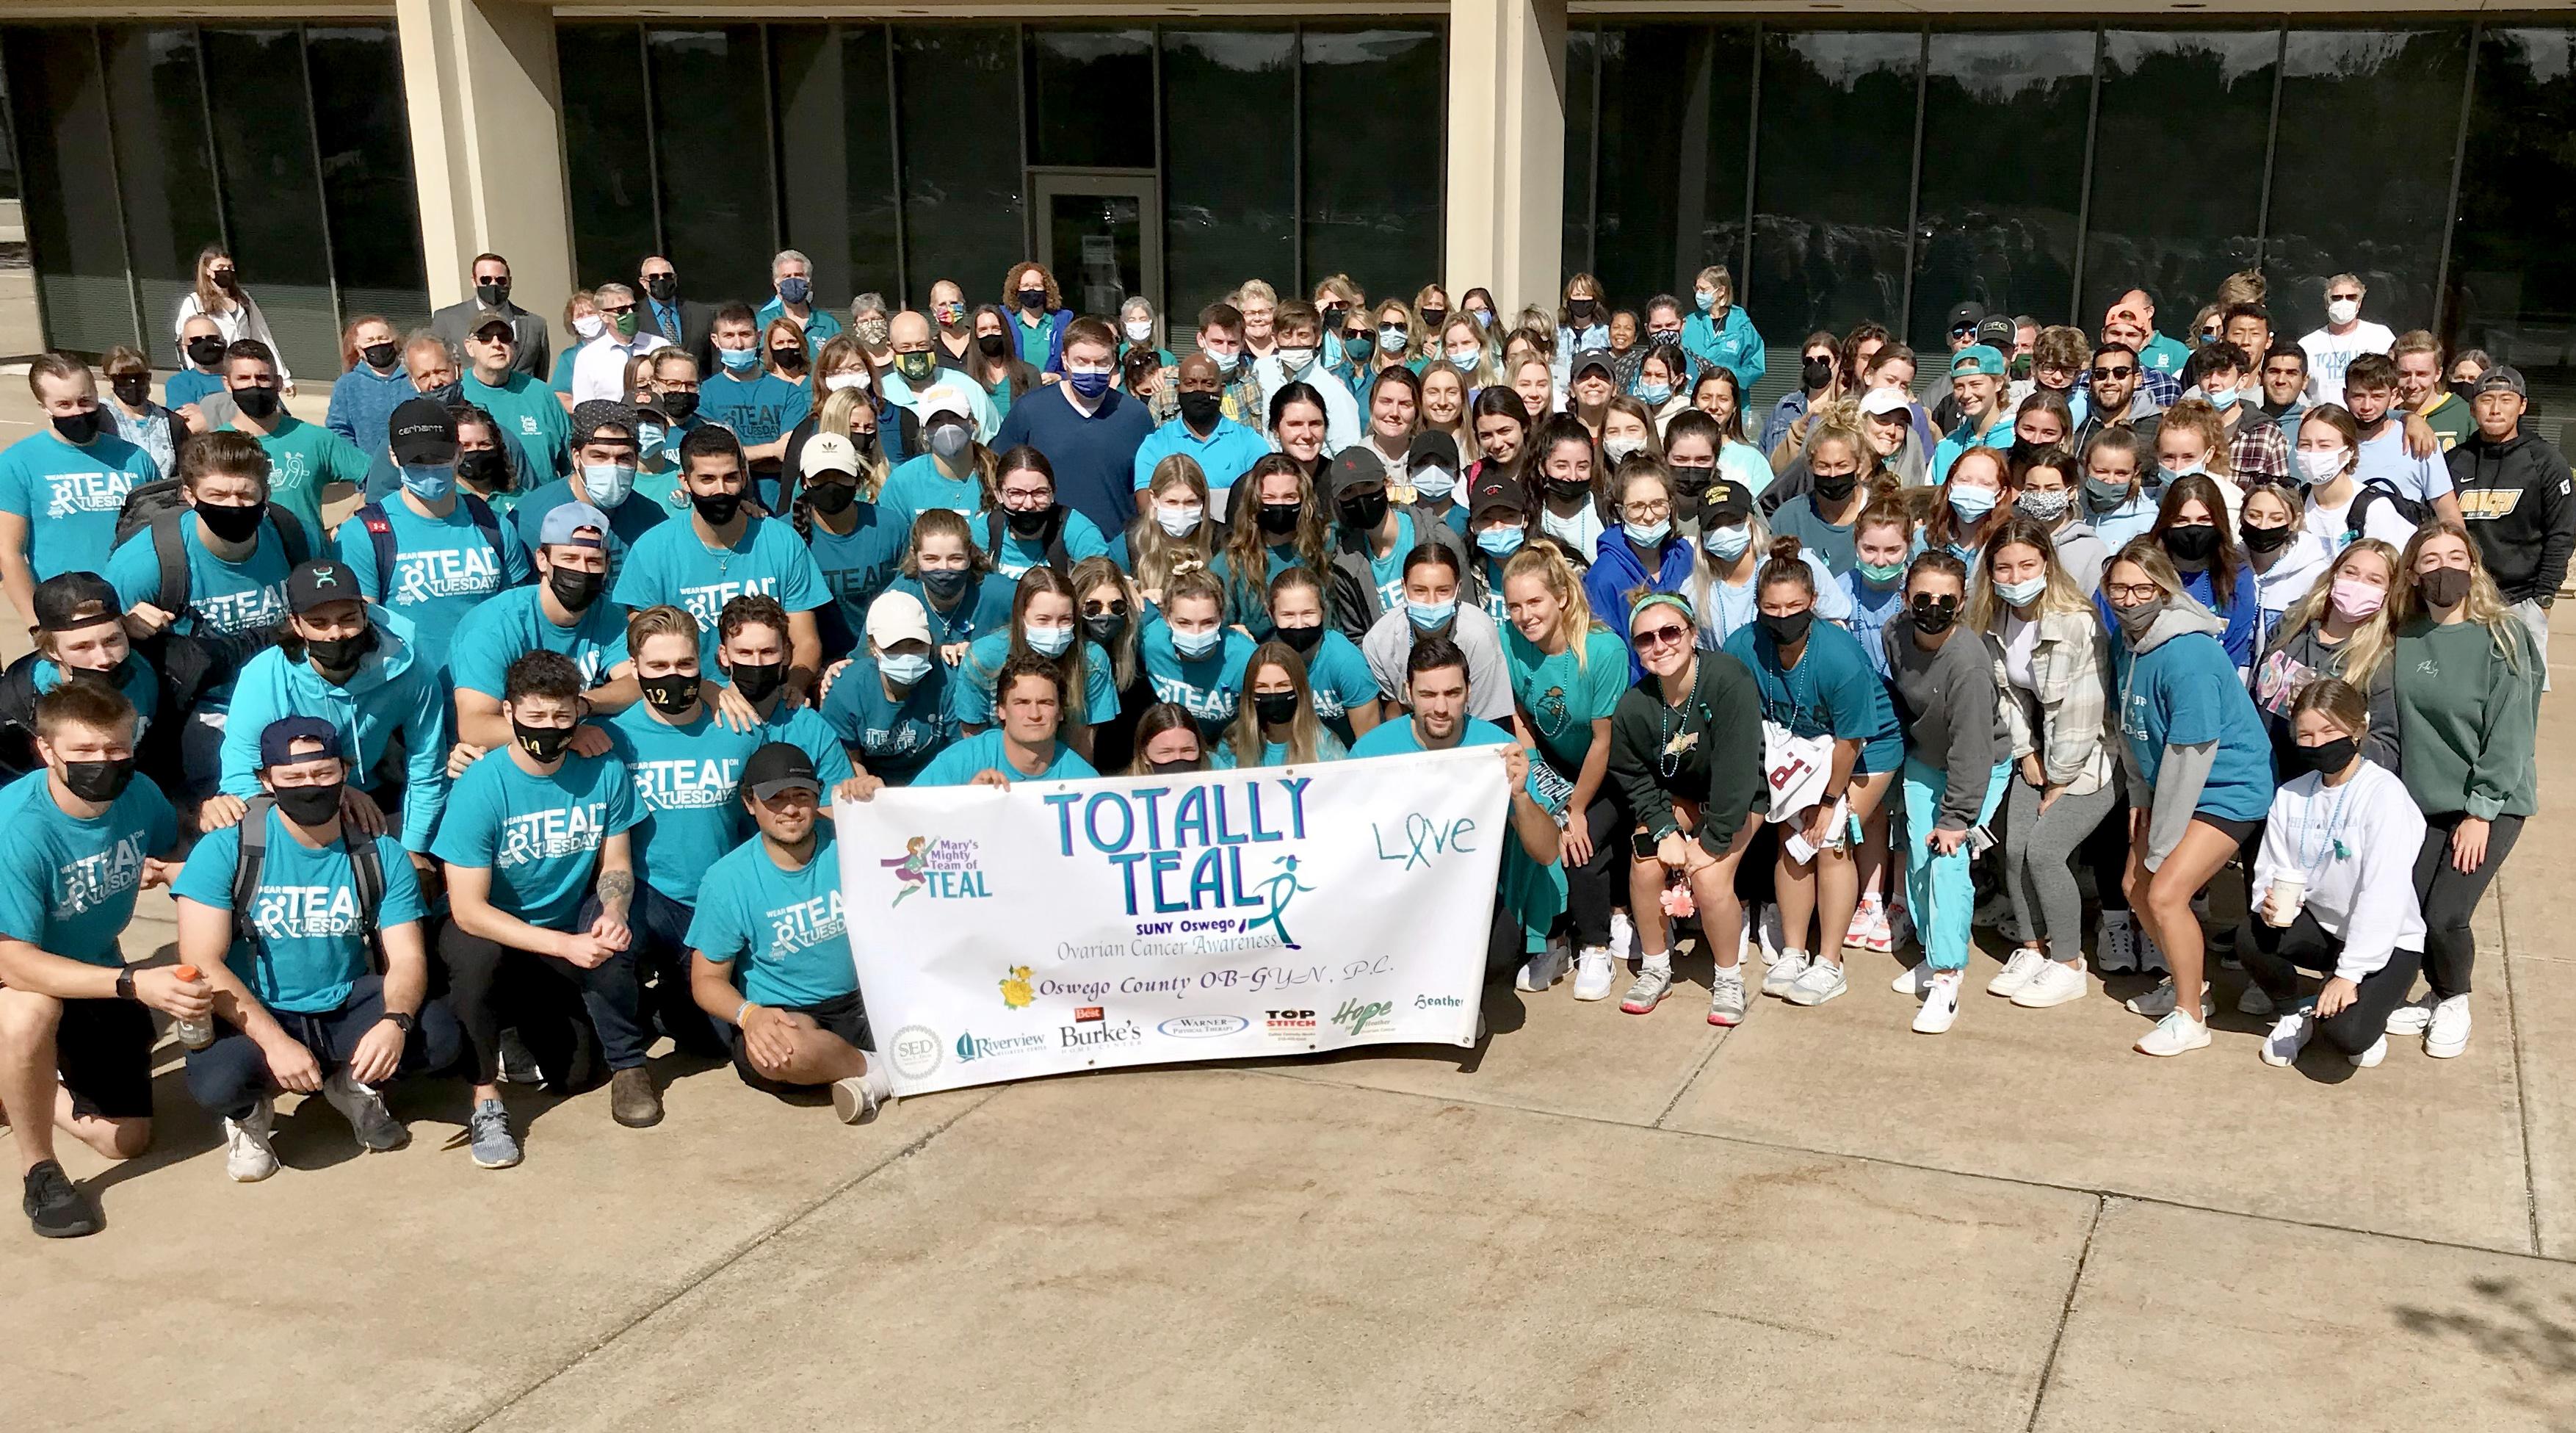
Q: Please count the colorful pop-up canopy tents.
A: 0